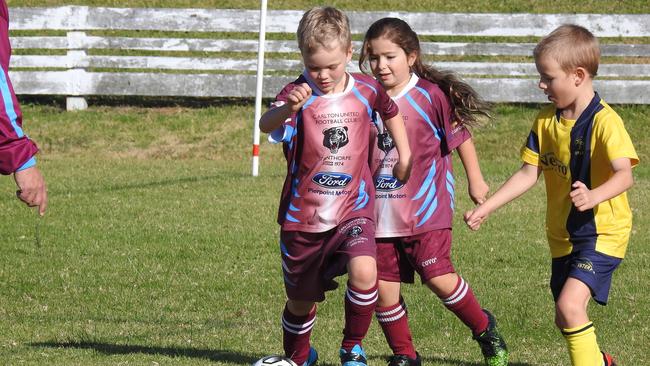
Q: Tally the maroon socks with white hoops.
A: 4